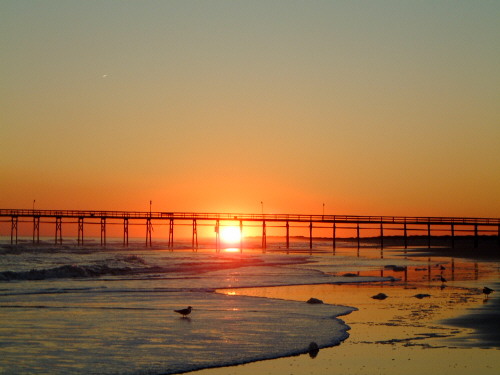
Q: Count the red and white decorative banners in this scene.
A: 0